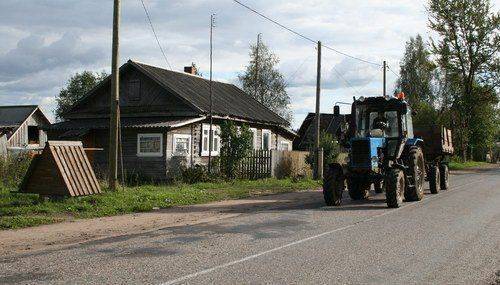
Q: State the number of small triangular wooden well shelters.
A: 1